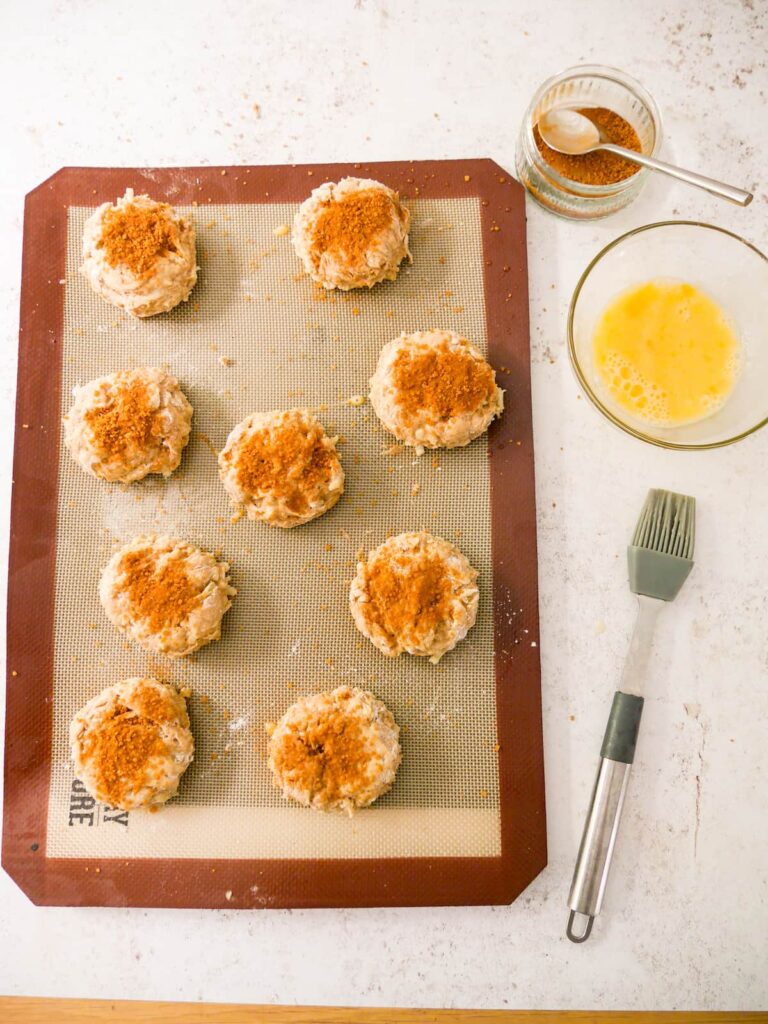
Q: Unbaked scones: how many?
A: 9